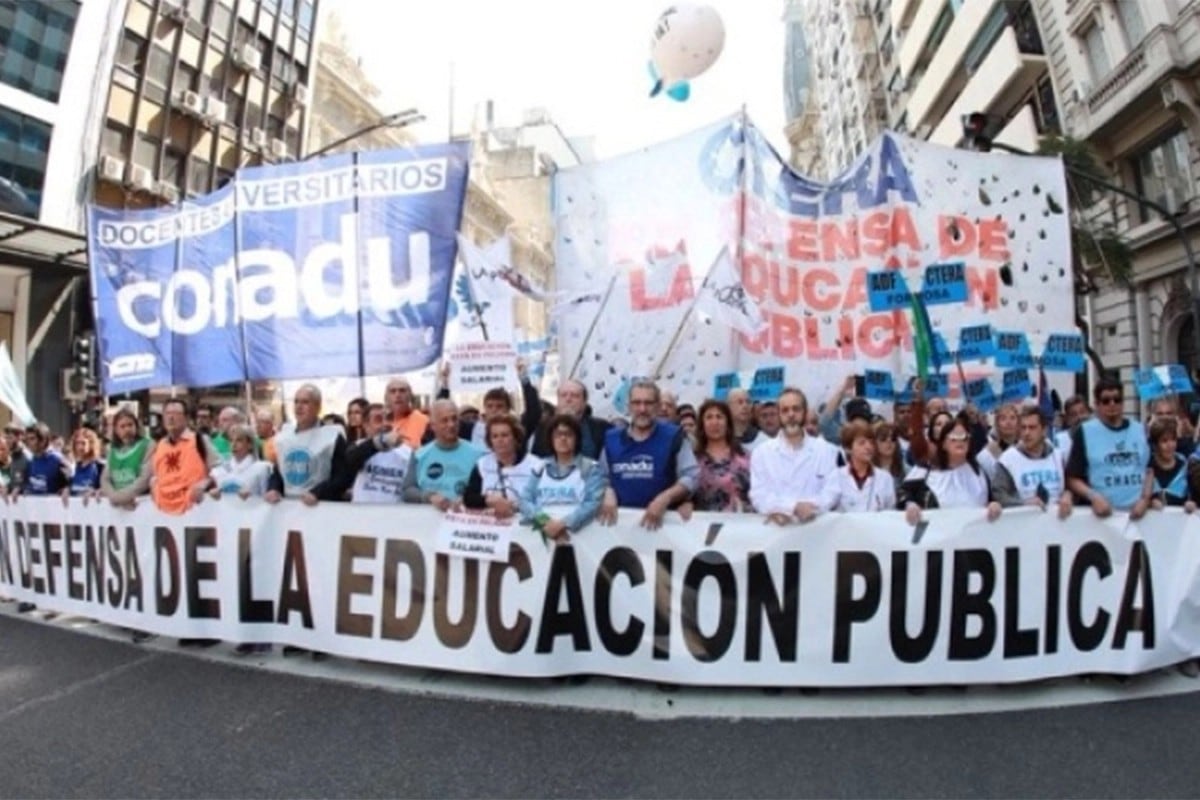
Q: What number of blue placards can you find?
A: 7